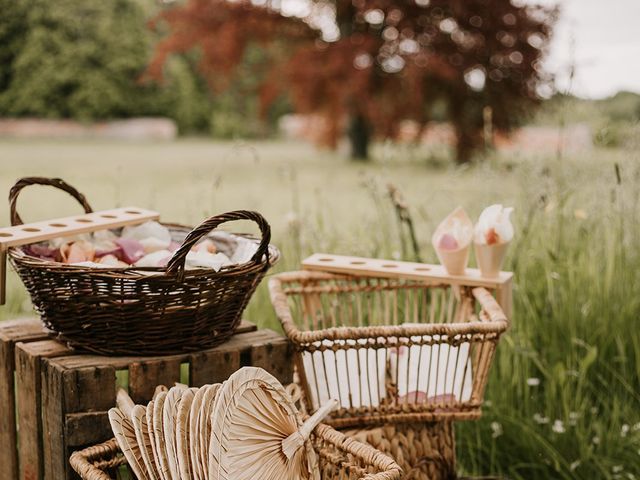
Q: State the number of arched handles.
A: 2